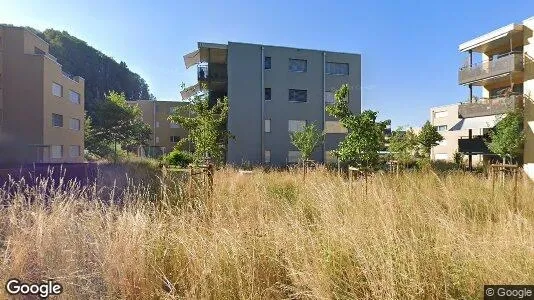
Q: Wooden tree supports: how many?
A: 5